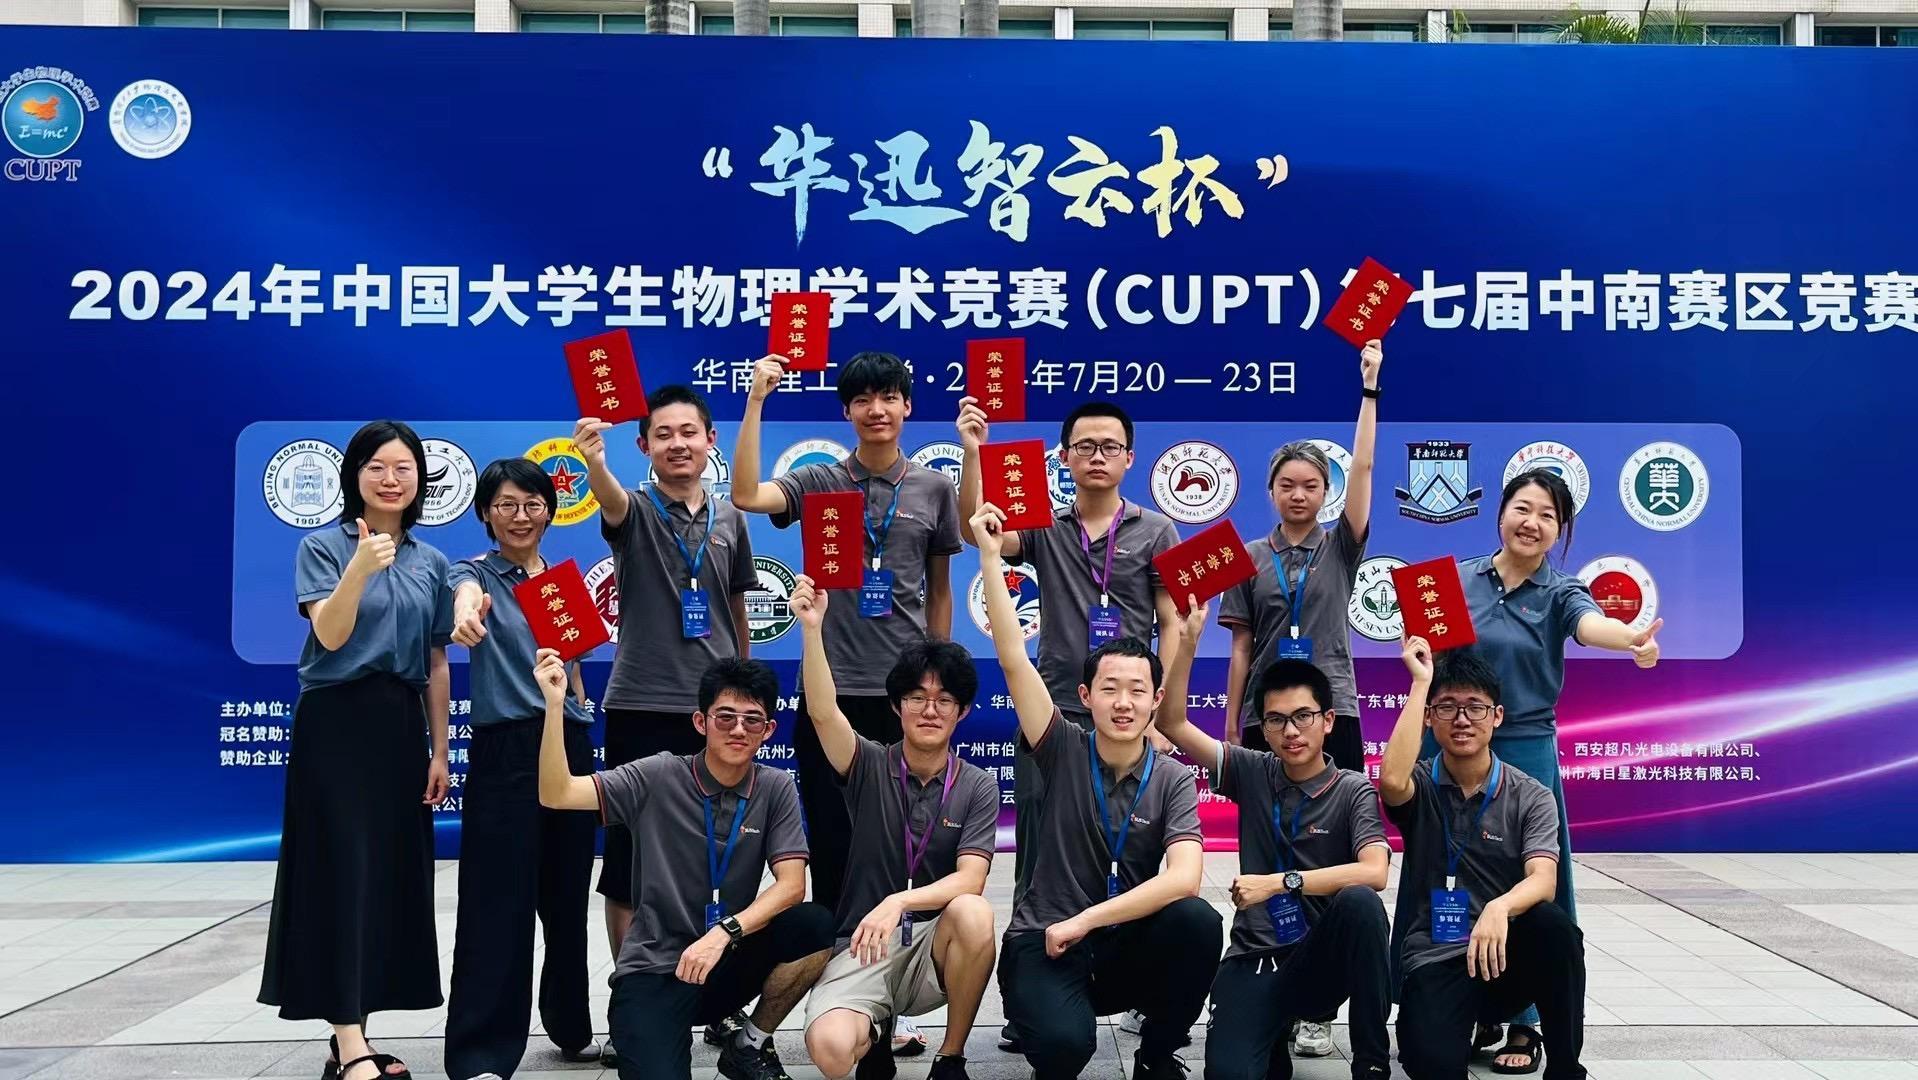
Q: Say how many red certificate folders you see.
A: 9